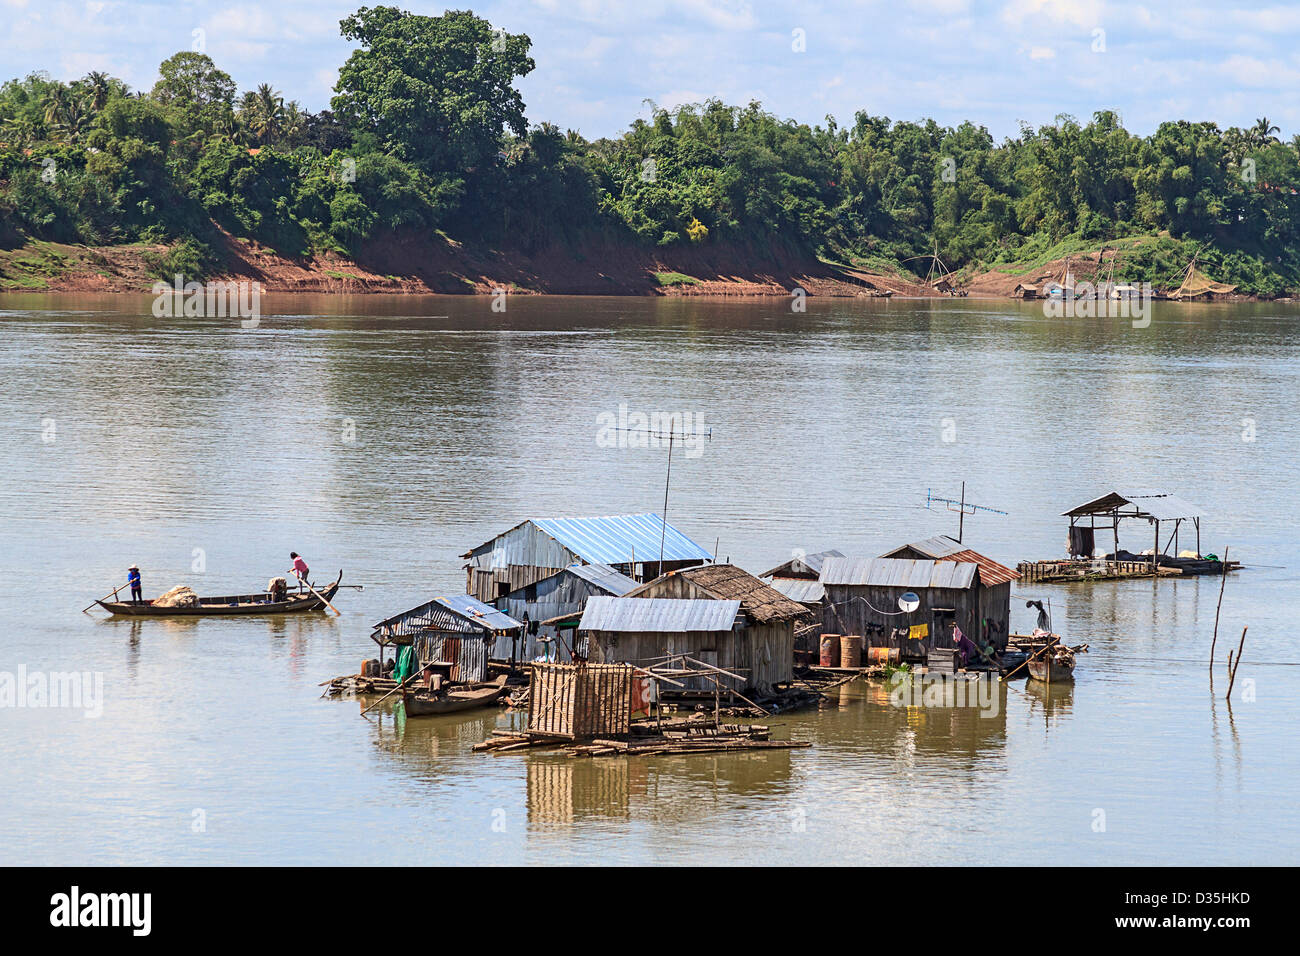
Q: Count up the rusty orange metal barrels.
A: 3